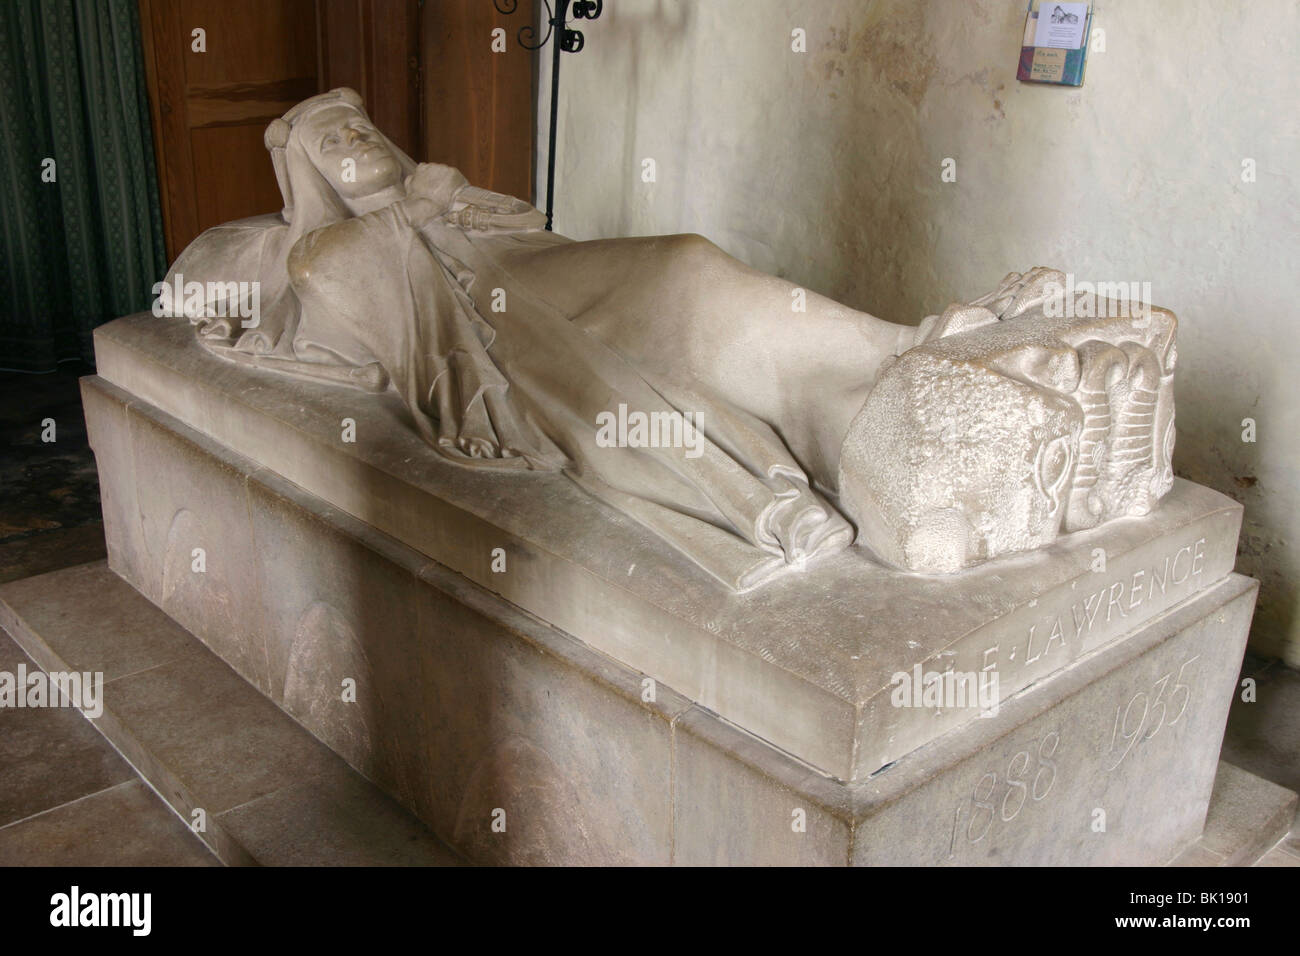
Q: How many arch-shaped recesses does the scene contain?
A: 3